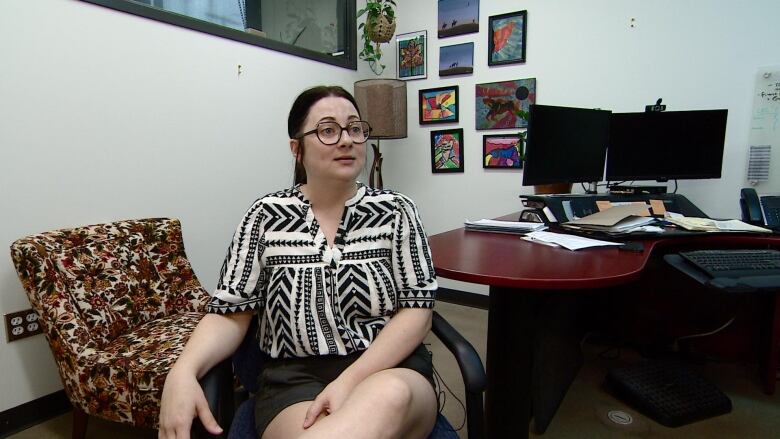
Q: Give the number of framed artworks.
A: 8